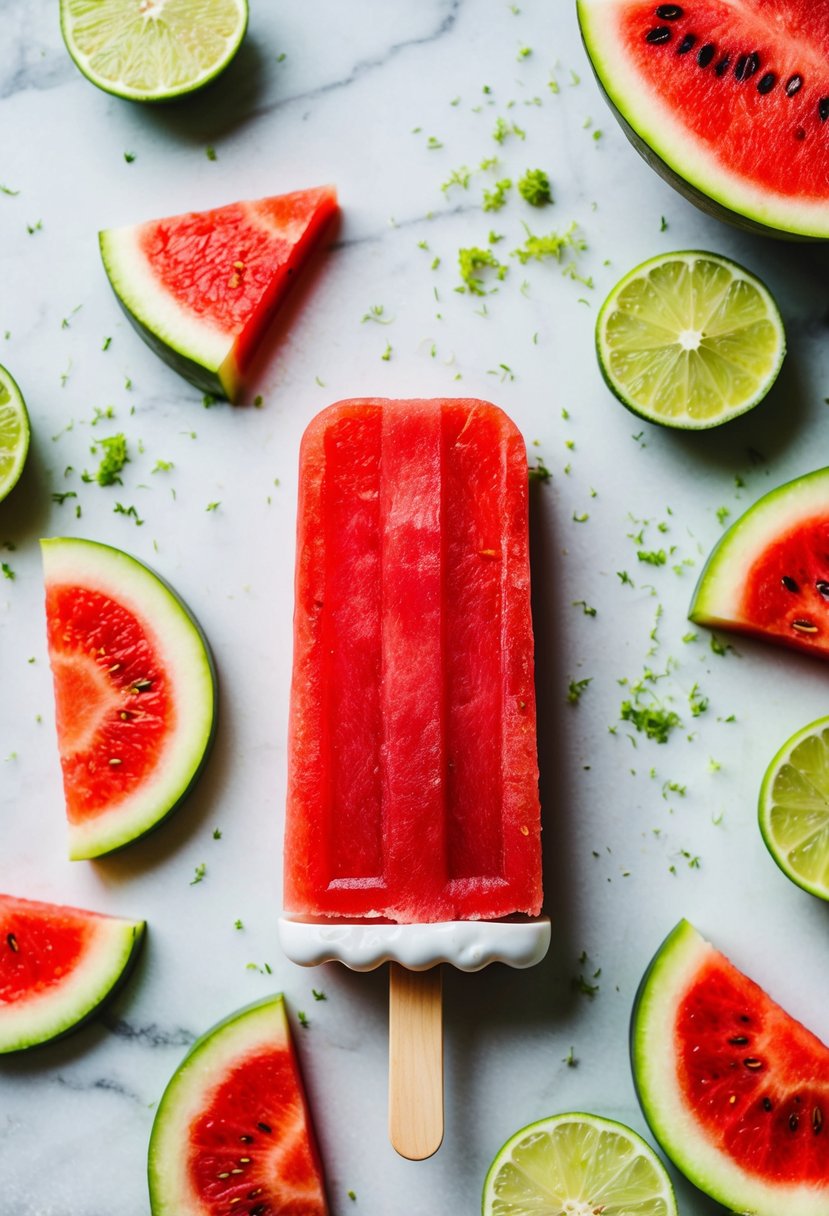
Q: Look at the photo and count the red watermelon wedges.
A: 7